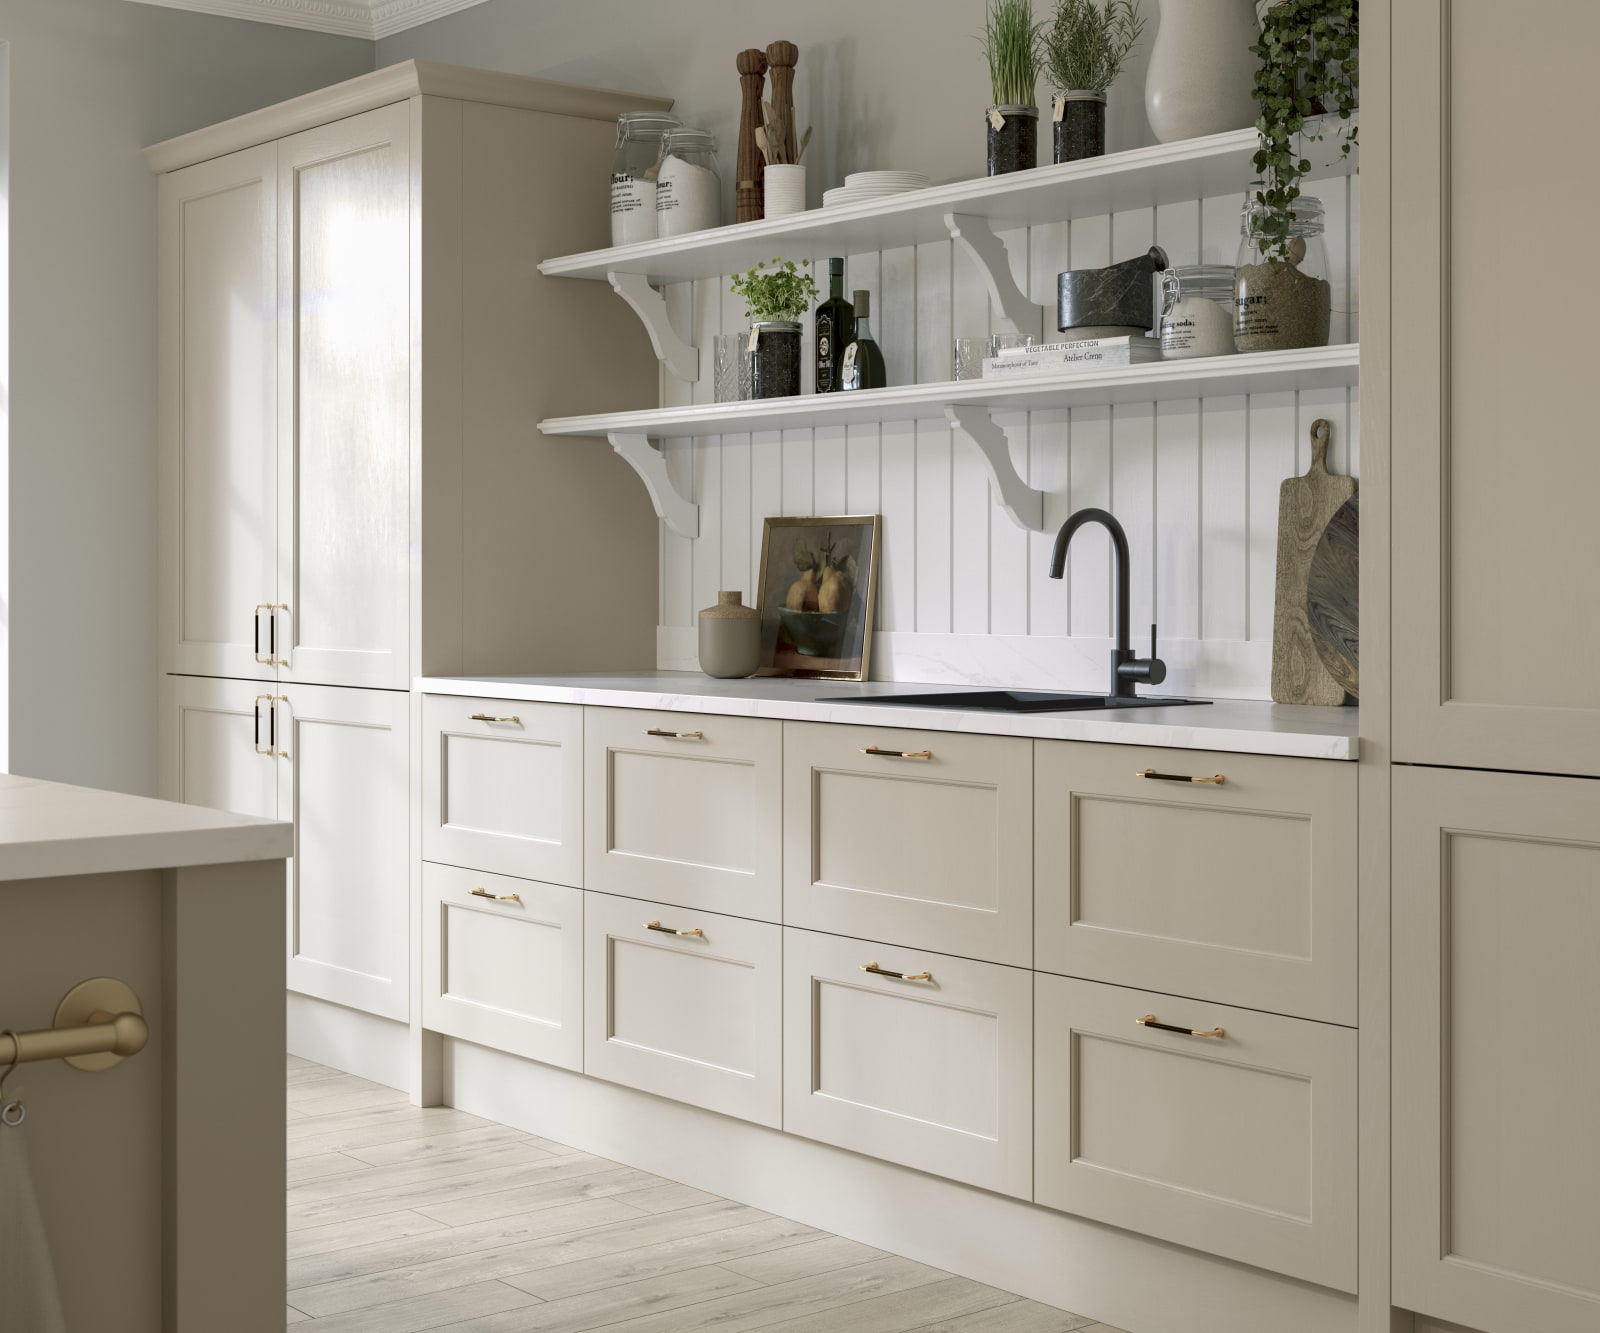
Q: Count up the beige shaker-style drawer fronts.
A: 8